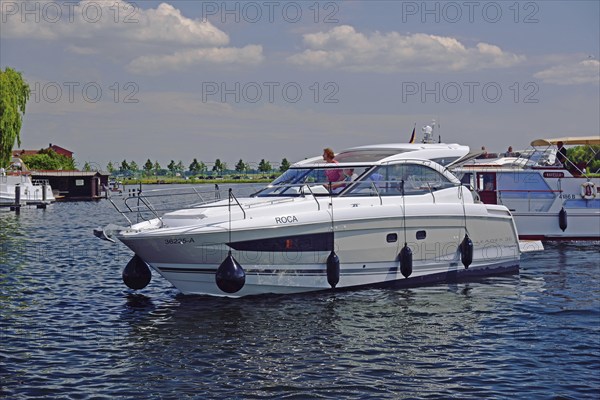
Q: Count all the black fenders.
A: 6